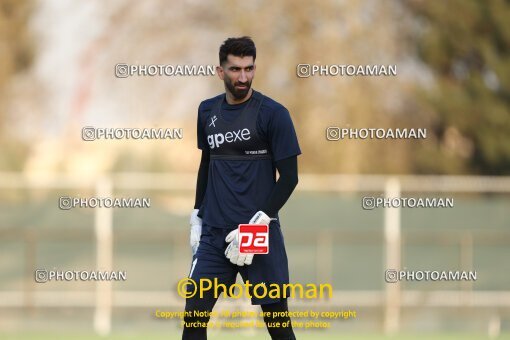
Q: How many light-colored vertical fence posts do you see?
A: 2